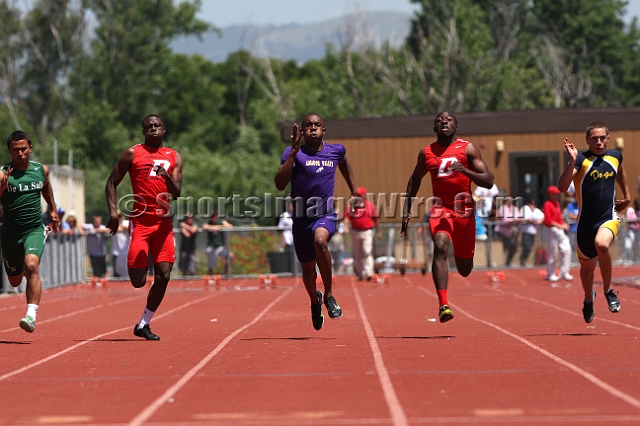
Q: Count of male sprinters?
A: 5